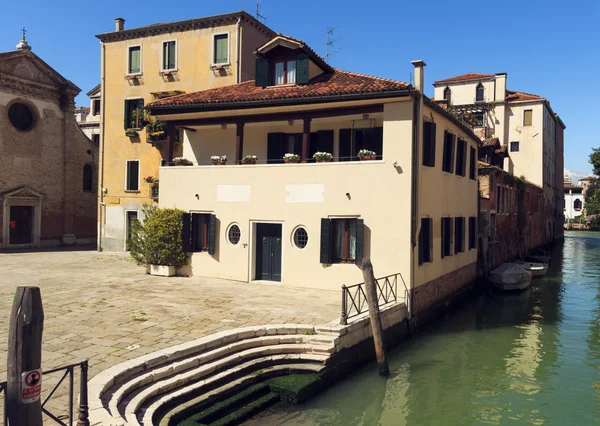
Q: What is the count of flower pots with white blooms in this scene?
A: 6